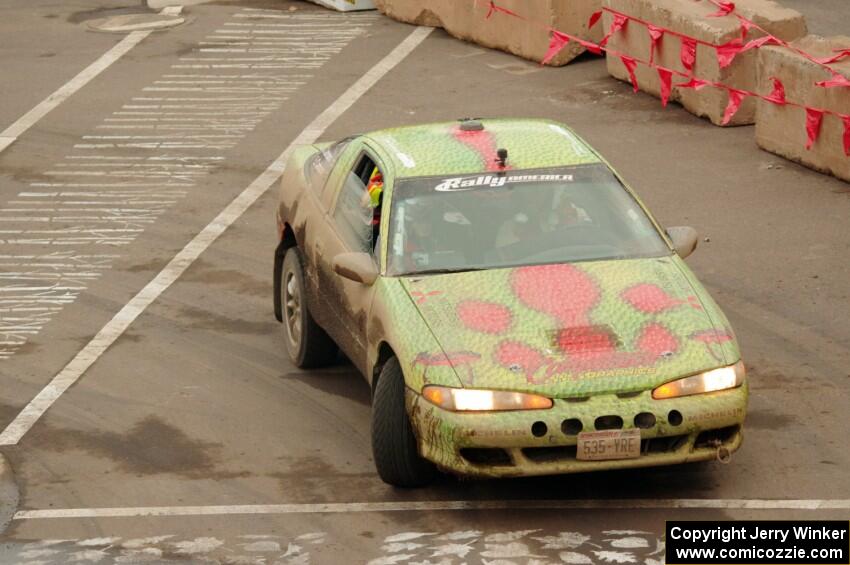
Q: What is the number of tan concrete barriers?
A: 3